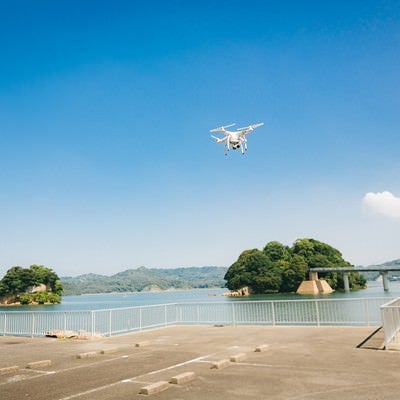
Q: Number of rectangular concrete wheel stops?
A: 10